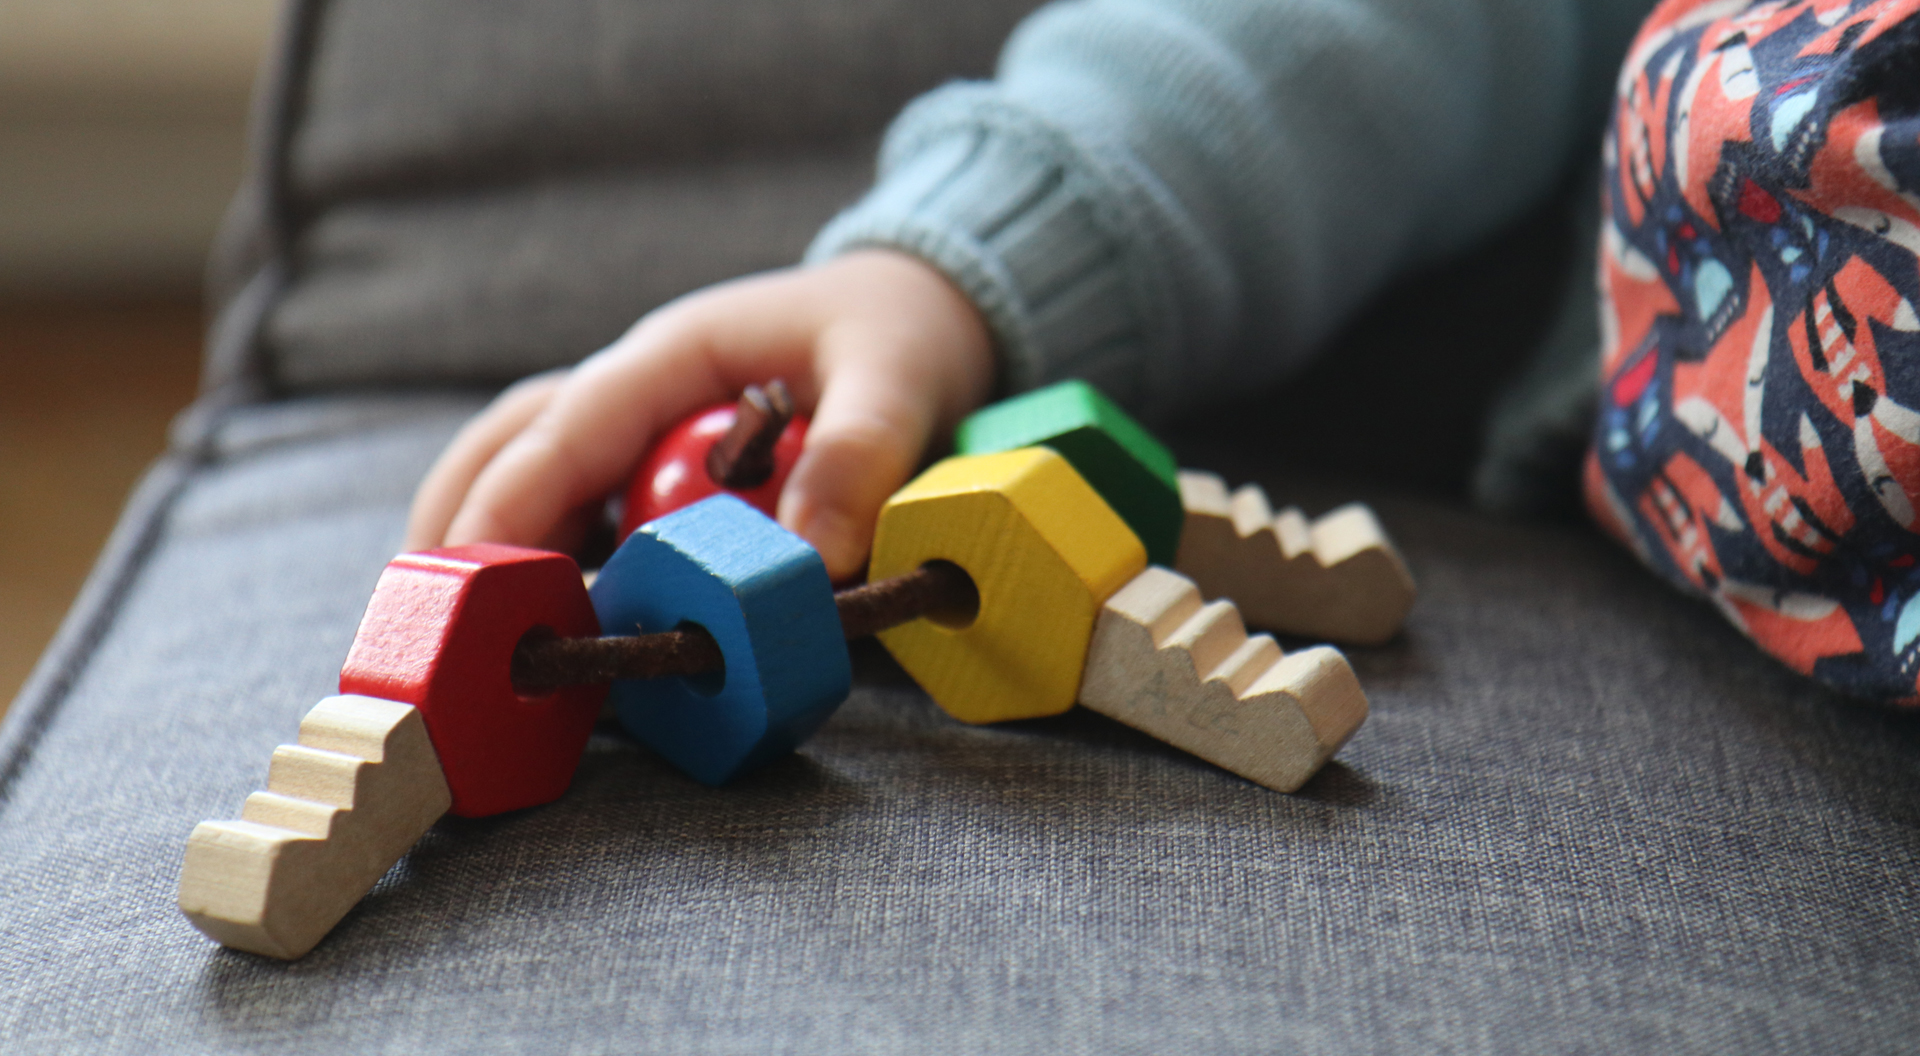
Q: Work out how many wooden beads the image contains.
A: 5